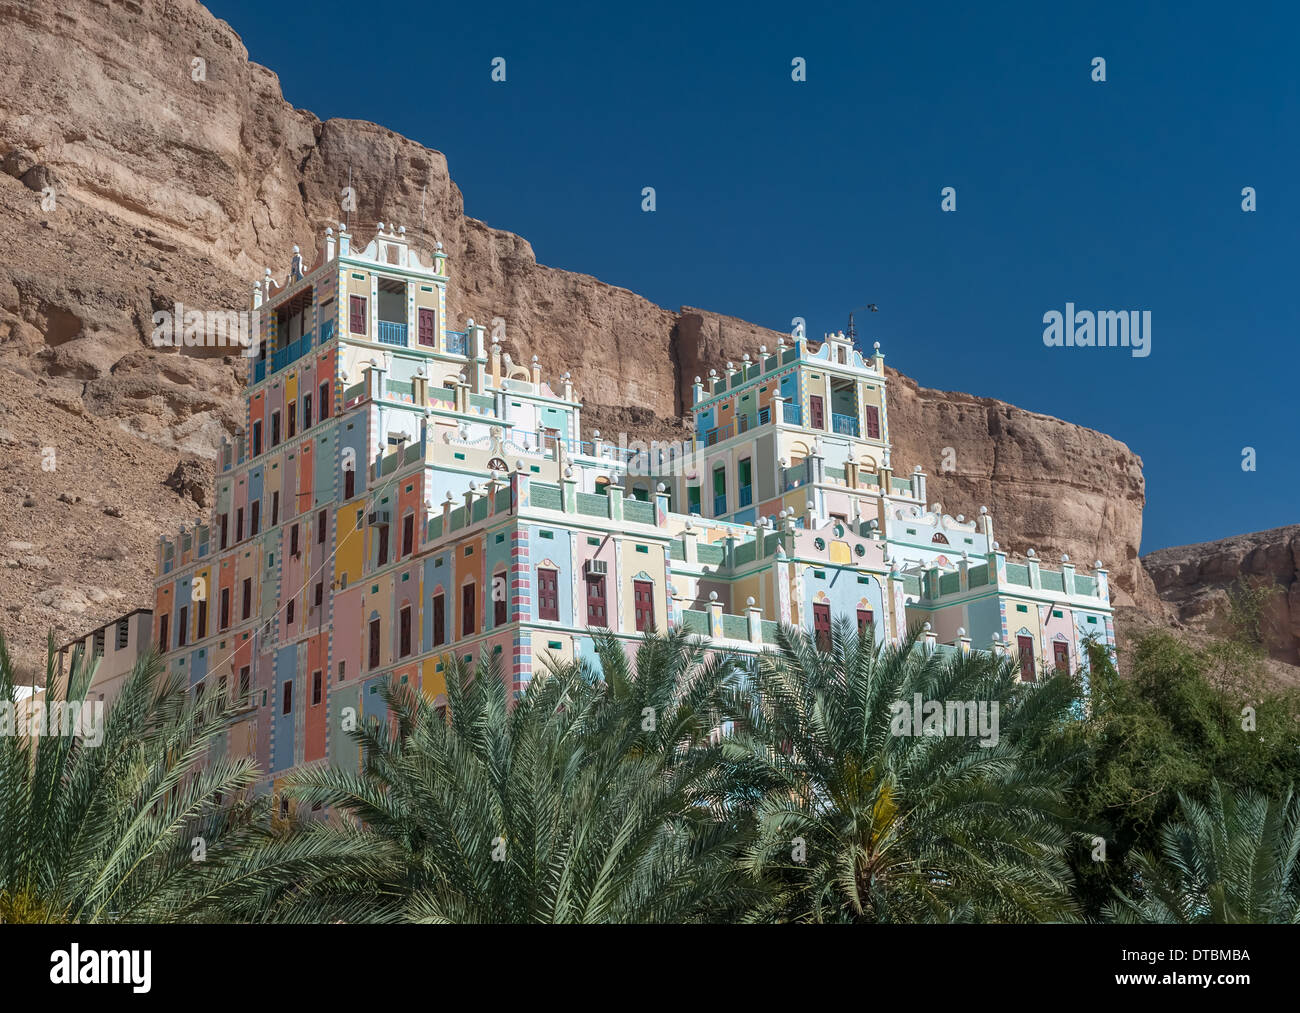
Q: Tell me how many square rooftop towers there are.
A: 2